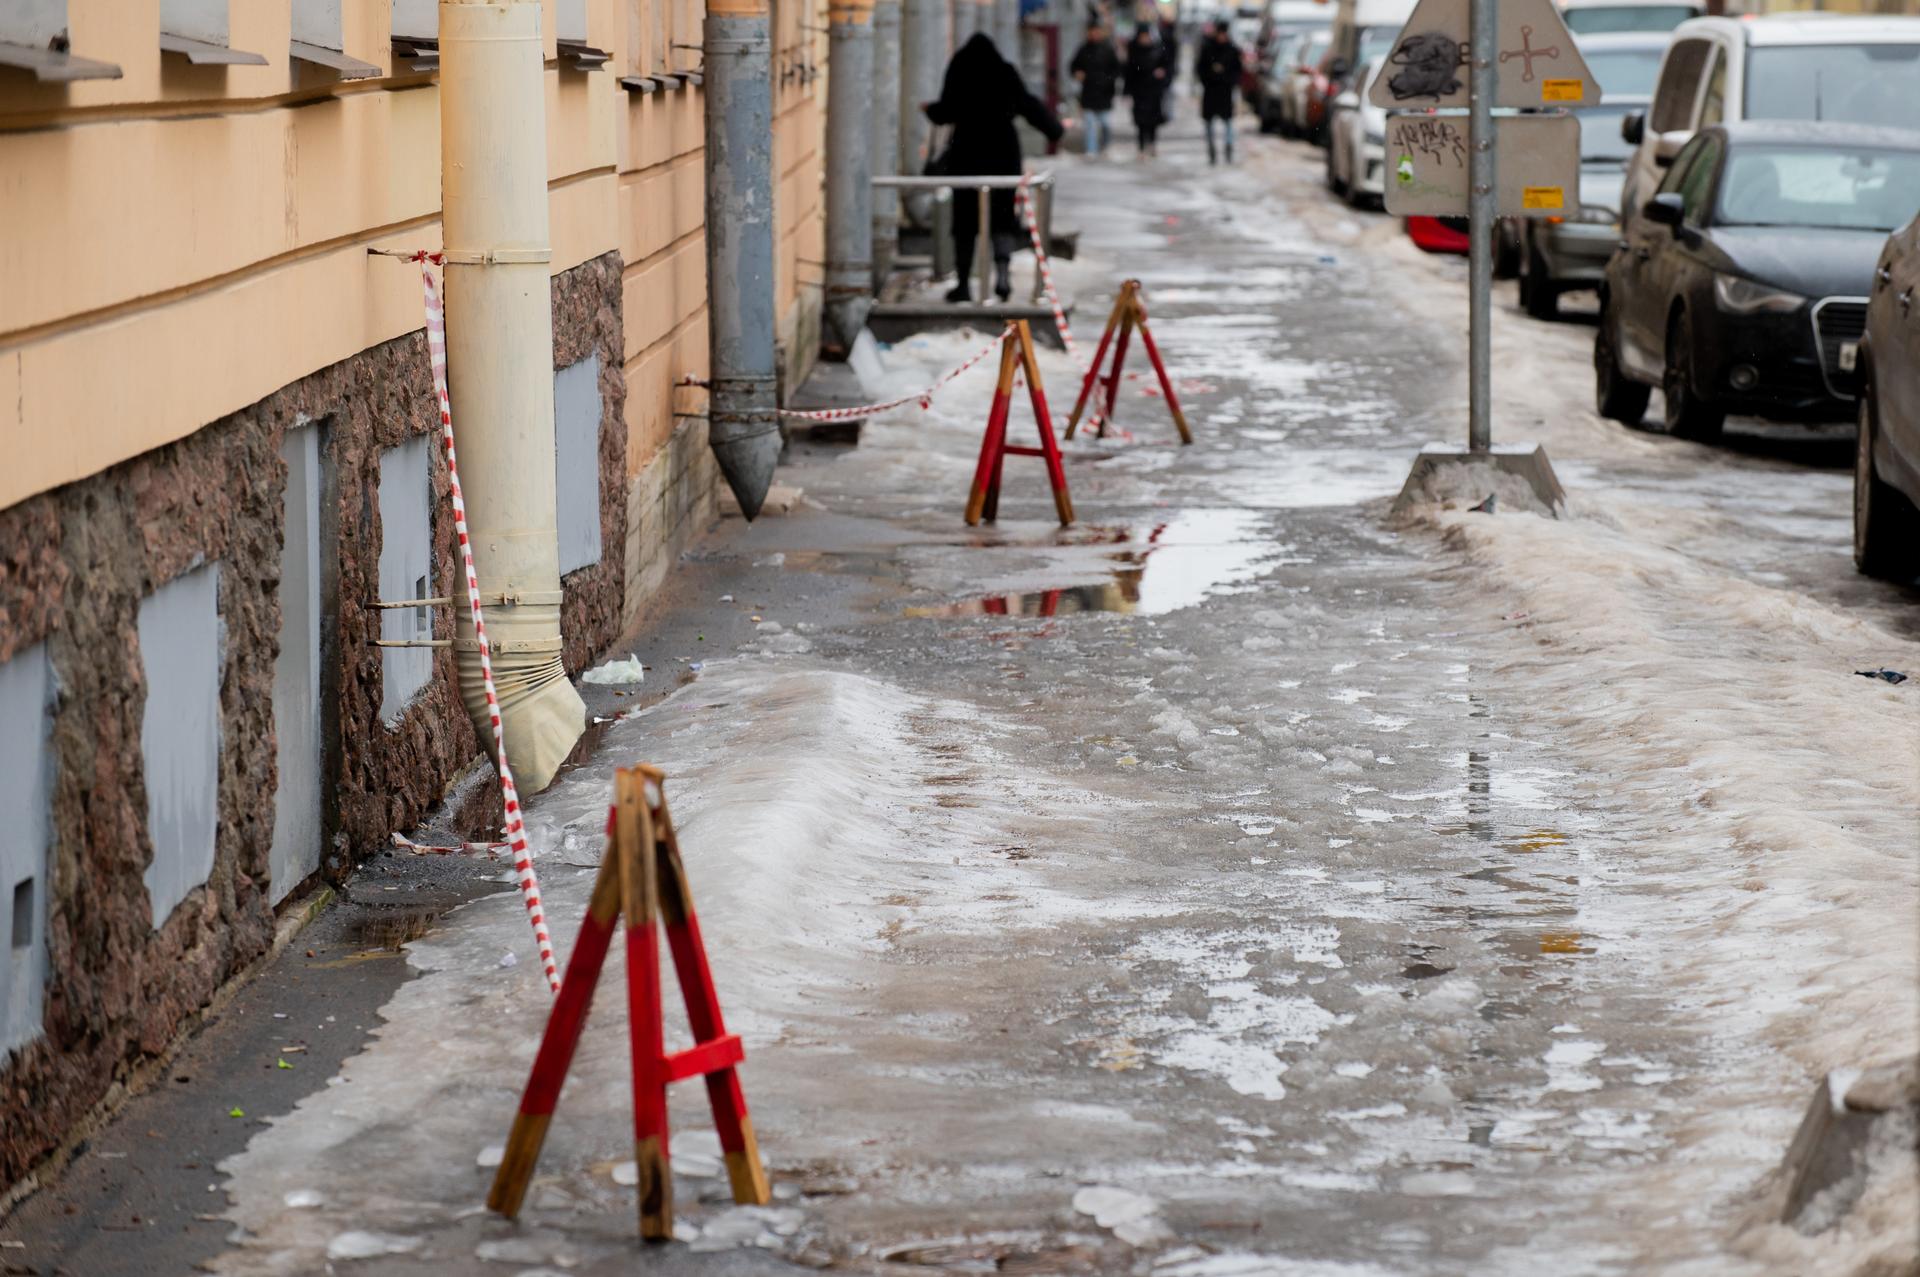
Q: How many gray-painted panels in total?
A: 5